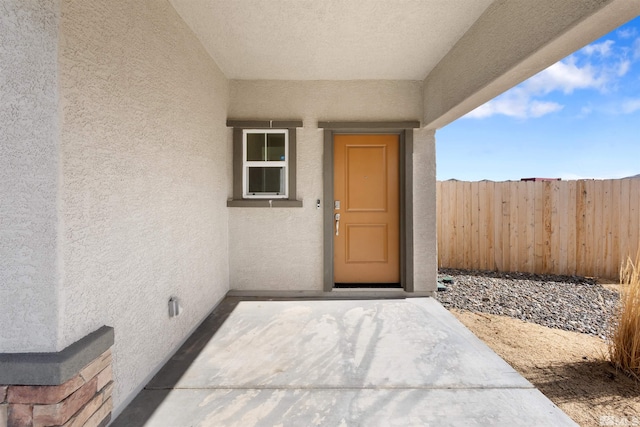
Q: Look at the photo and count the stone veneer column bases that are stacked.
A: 1